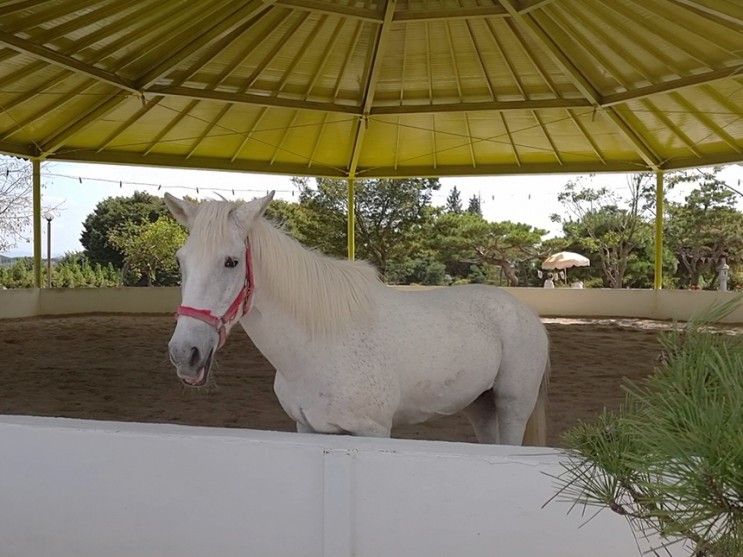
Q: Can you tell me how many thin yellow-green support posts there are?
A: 3